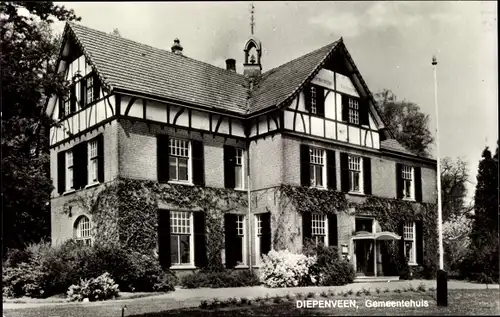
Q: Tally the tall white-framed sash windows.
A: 12